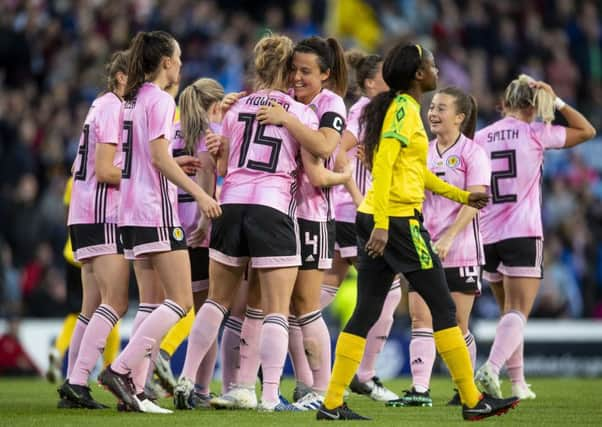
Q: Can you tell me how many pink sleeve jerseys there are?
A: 8